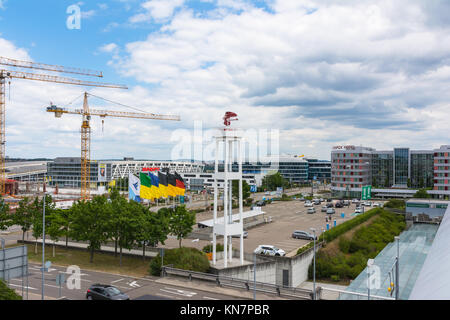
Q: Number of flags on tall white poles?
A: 6